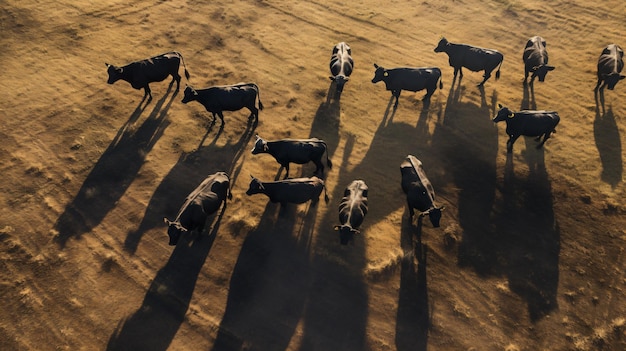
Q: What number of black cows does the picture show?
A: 13